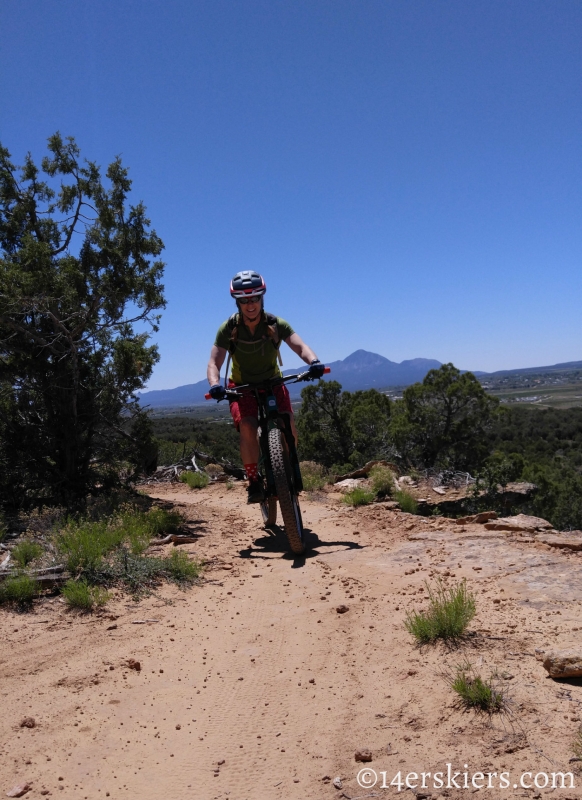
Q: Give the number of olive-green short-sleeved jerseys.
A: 1